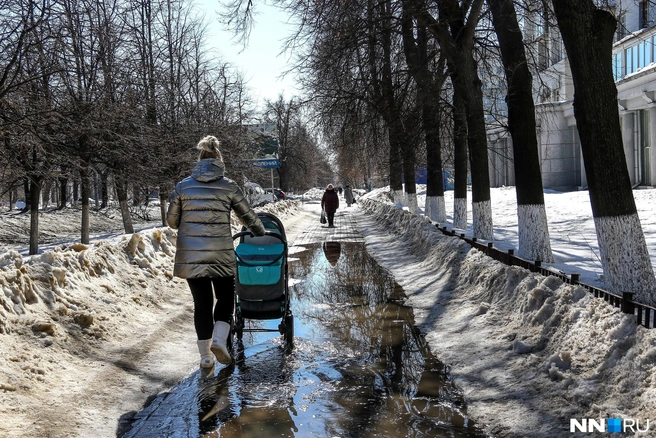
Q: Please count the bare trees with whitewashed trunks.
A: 7